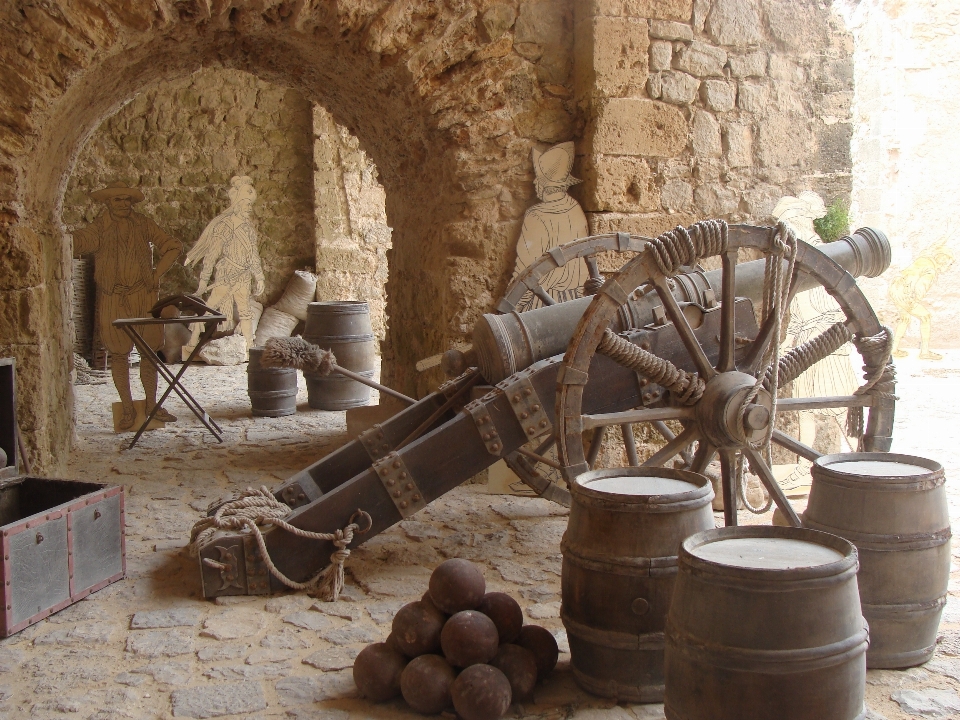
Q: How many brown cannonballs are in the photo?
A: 11